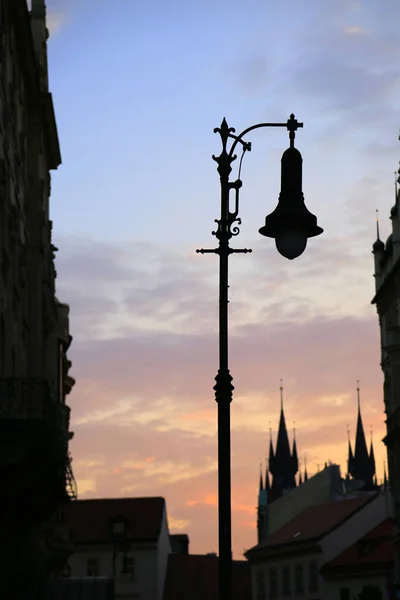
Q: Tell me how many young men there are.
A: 0